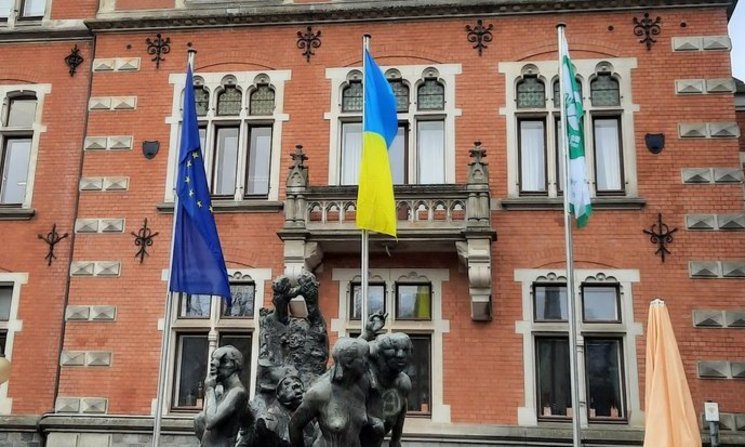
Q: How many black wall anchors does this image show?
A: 8